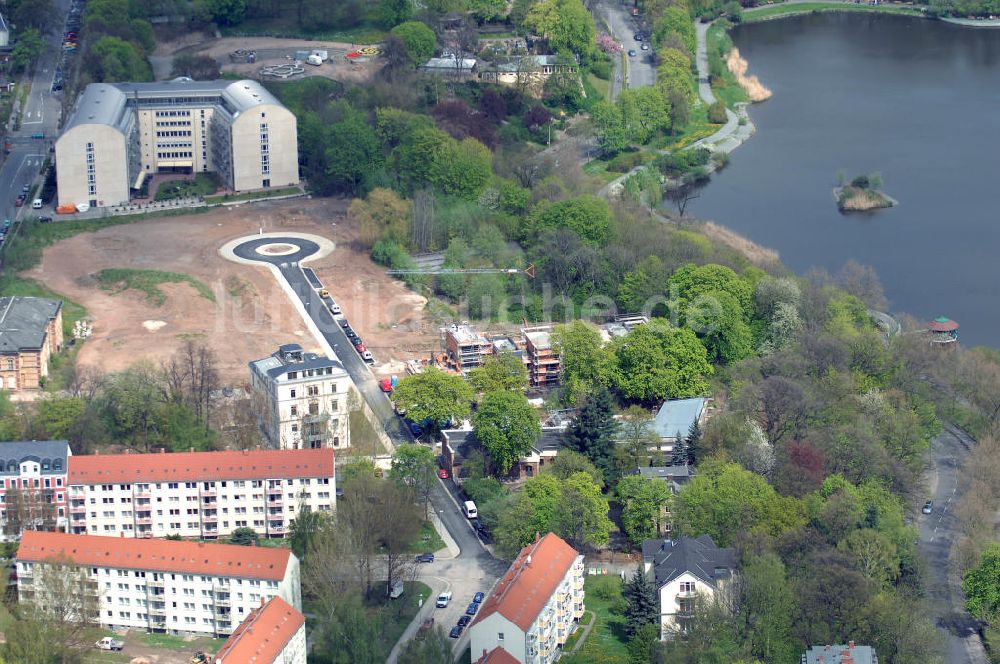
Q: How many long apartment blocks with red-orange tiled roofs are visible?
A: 4